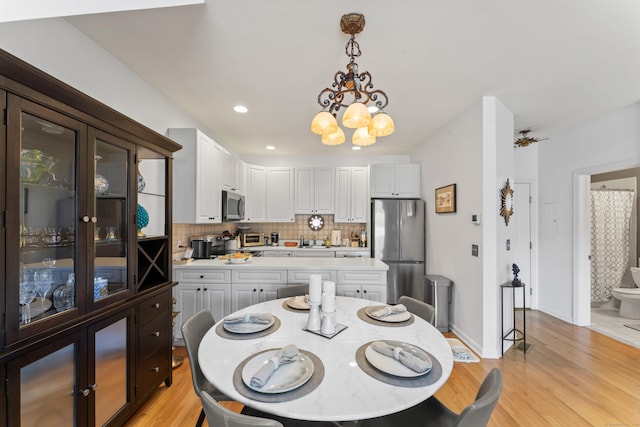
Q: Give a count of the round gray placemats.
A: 5